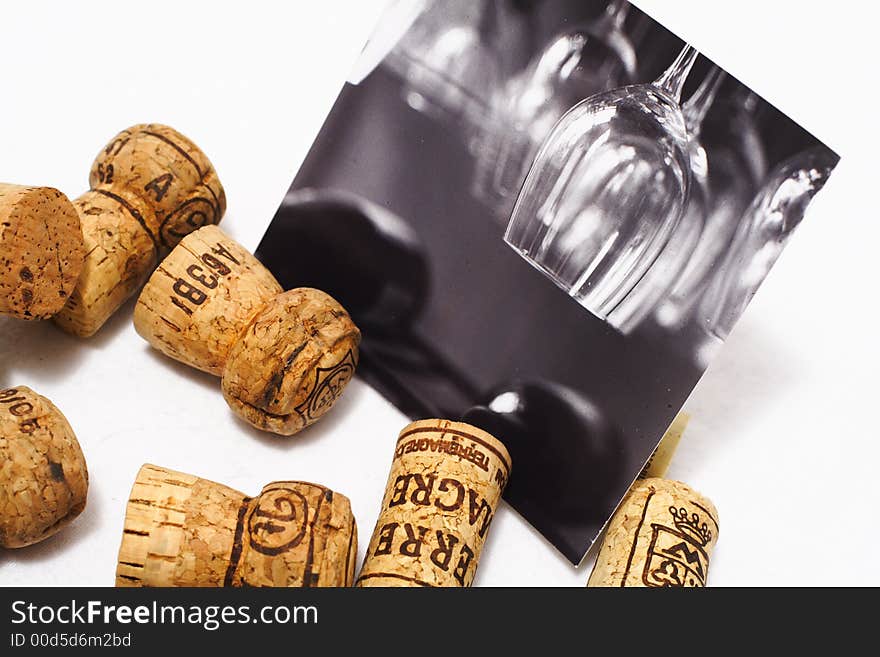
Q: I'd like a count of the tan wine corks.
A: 7